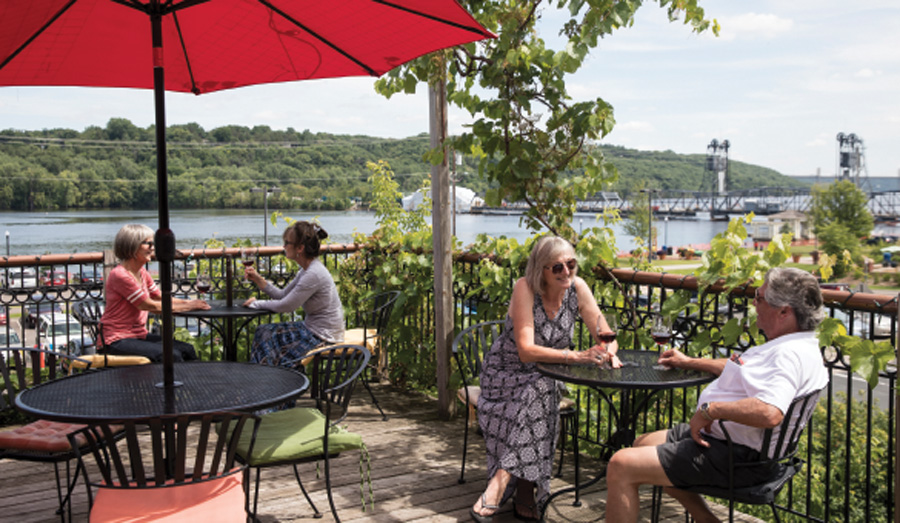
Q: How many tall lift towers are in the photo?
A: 2